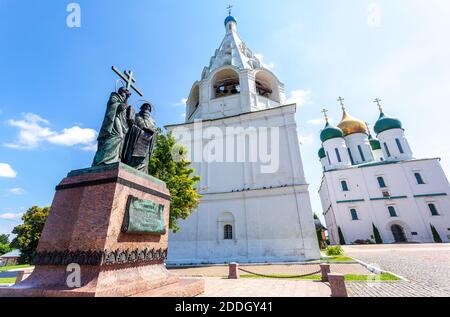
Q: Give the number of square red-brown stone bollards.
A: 3